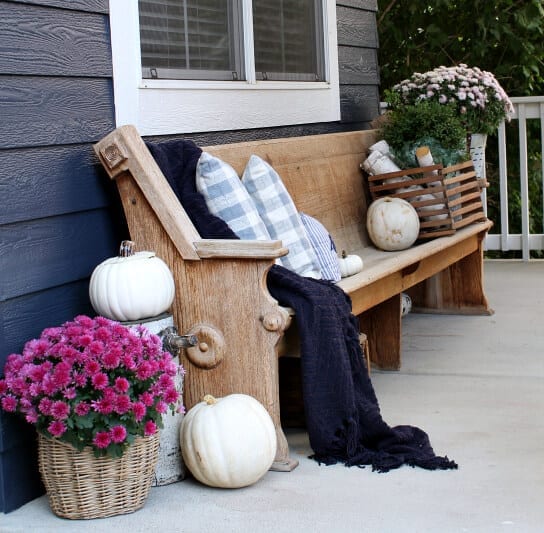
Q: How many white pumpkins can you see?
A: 4